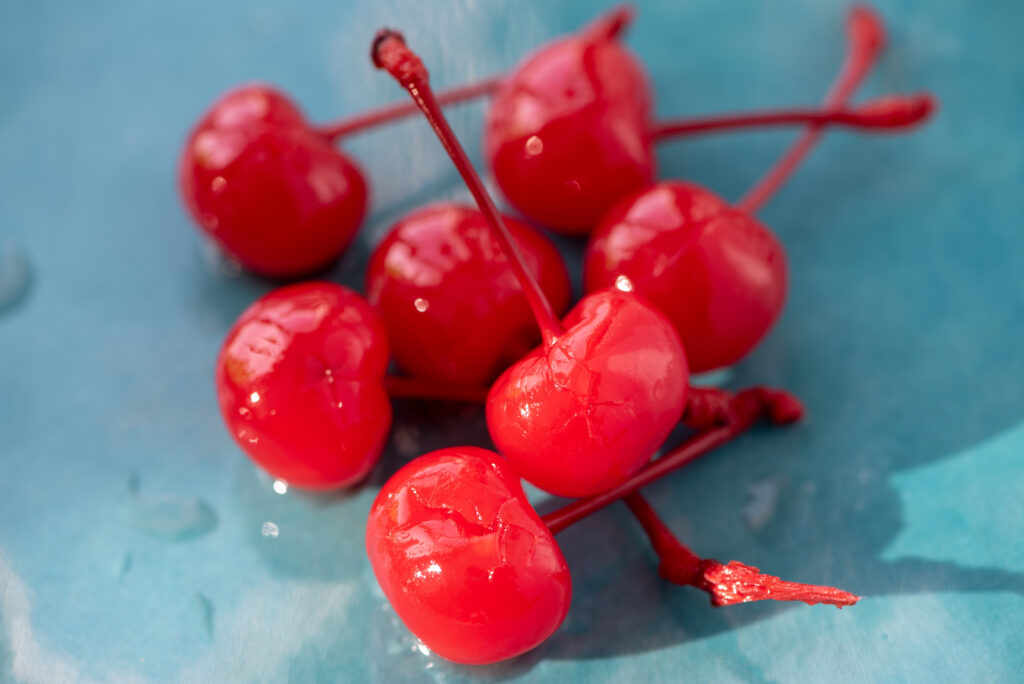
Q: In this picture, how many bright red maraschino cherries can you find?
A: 7